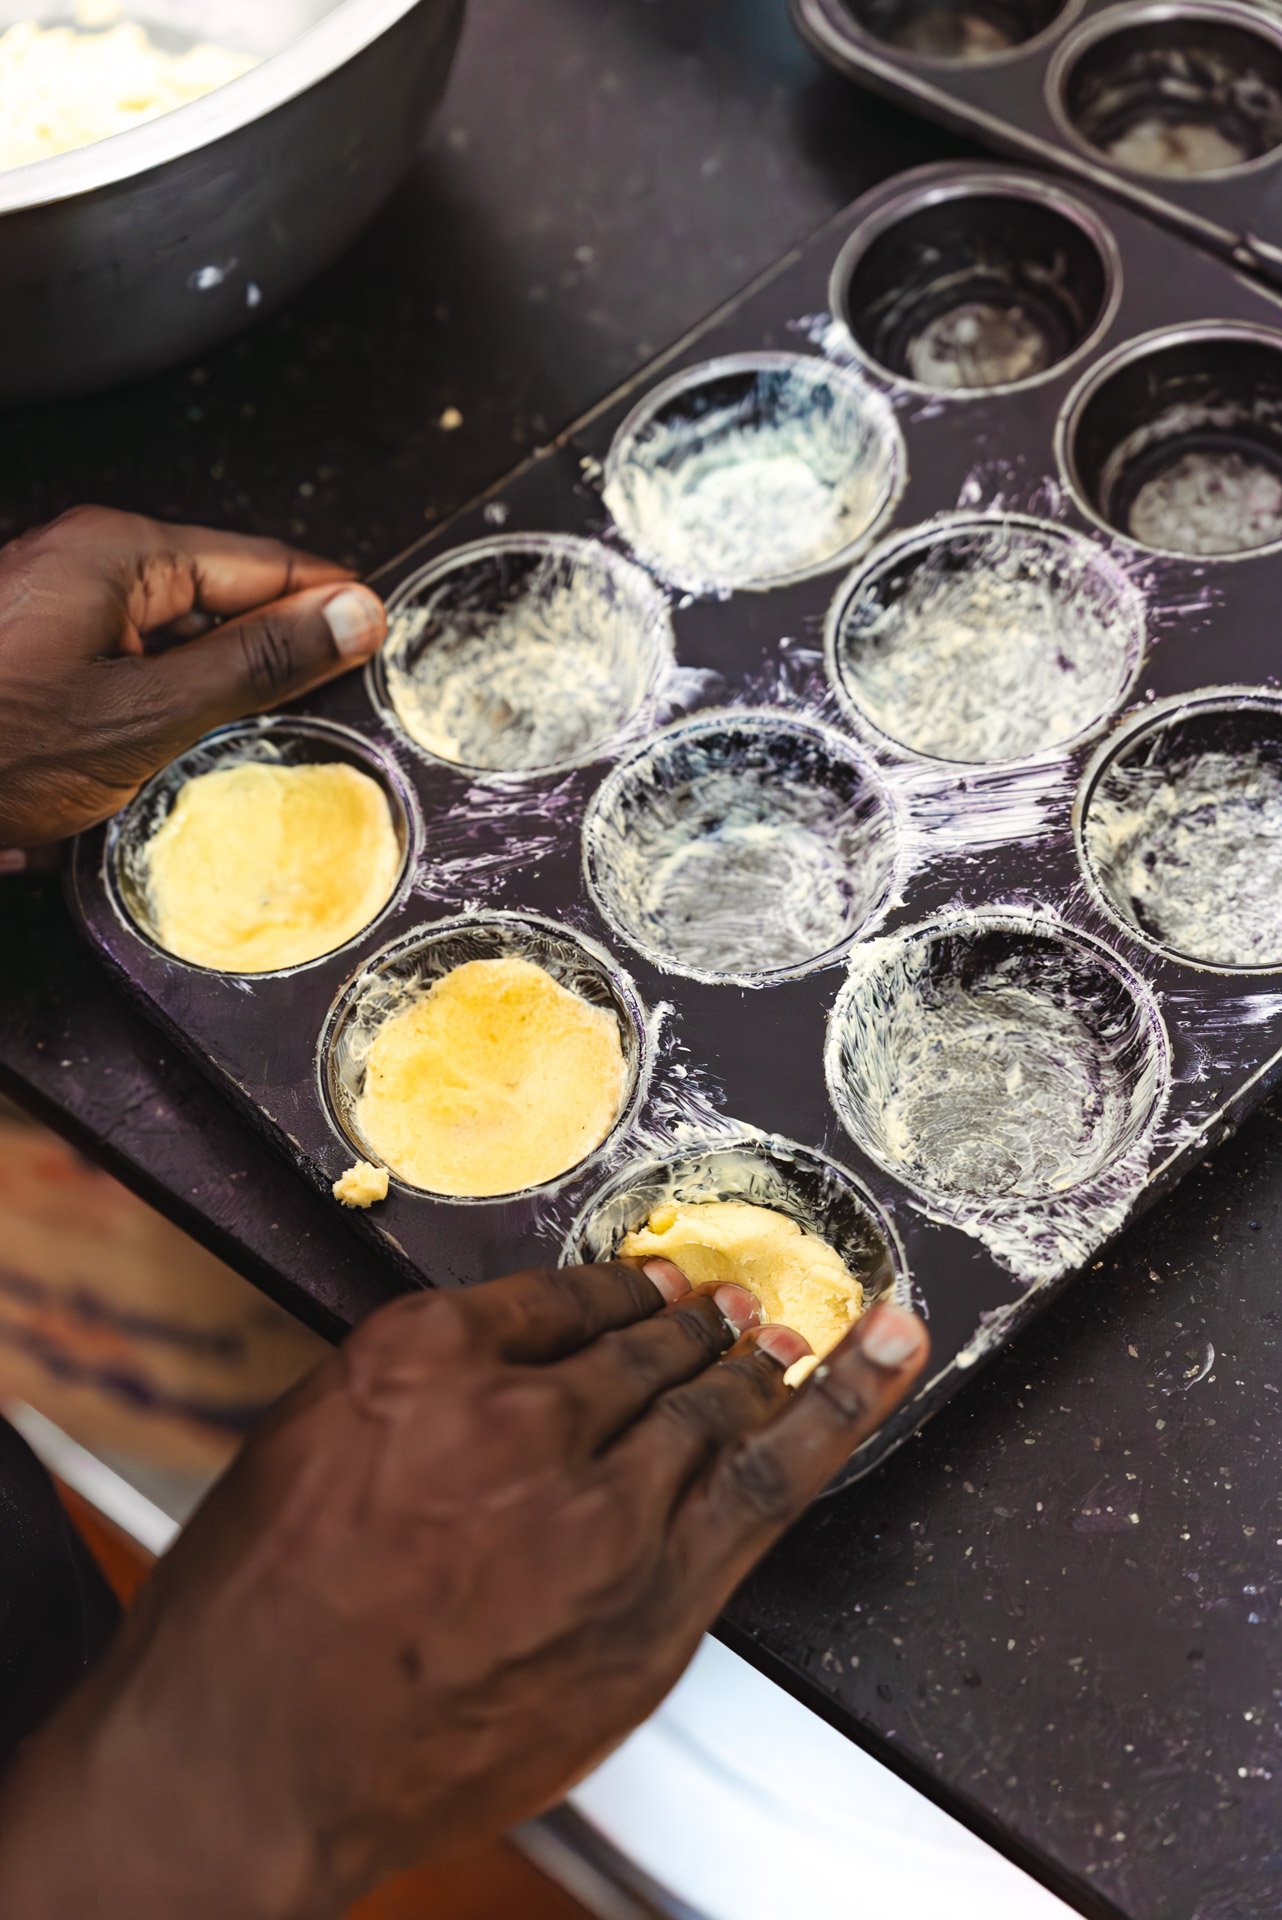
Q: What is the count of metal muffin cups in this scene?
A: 13